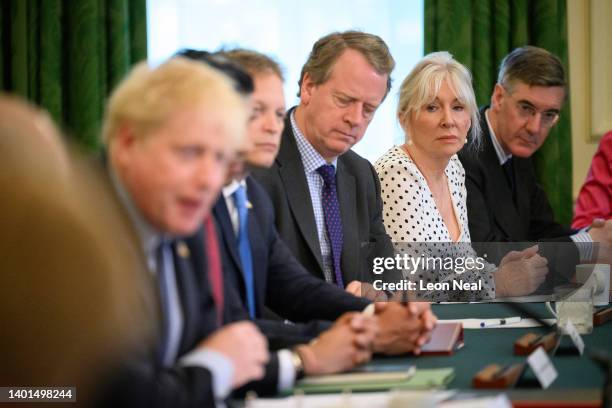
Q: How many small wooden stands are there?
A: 3